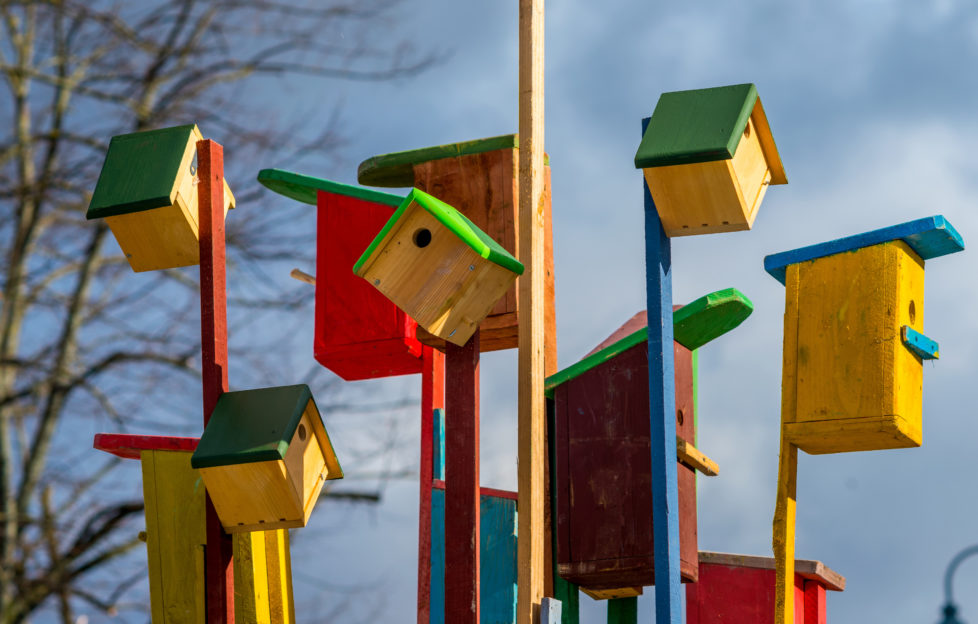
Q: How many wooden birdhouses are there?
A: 11